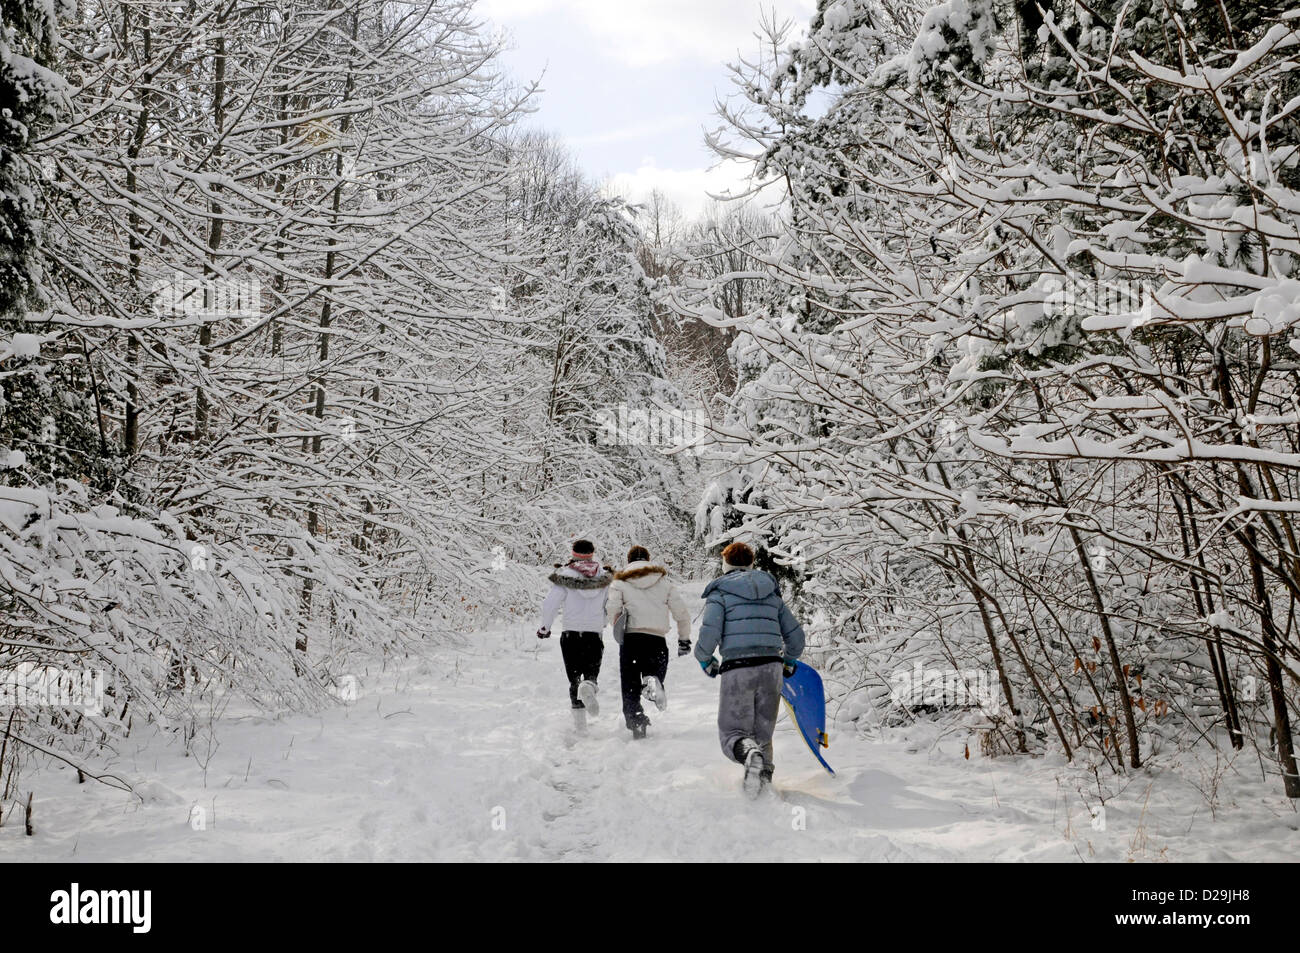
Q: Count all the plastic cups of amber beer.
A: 0